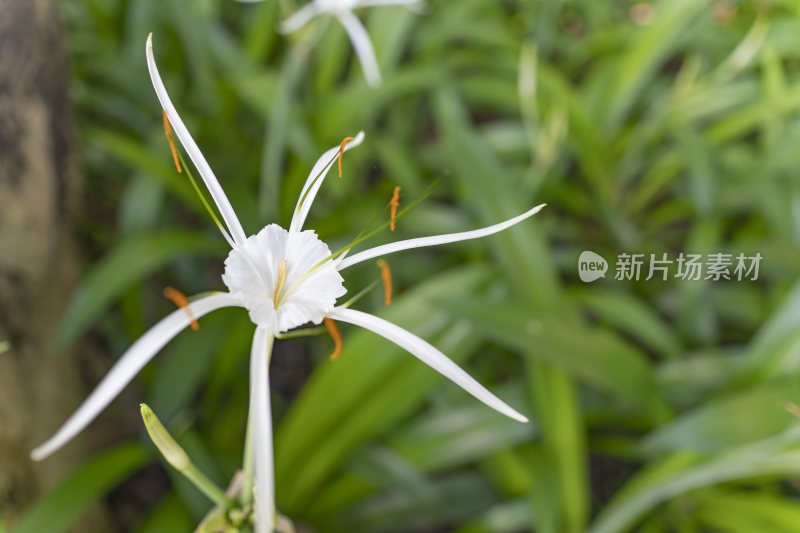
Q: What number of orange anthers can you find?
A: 6